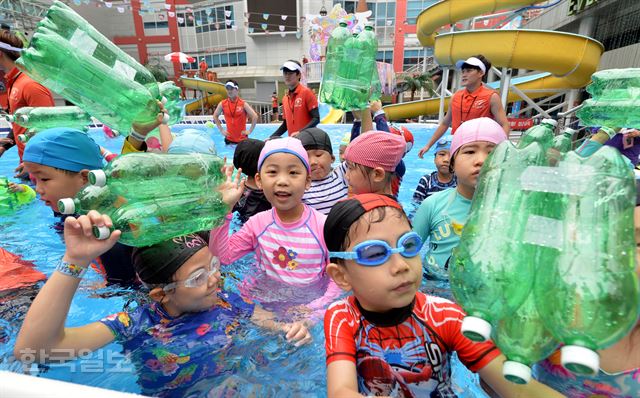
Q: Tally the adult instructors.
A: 4